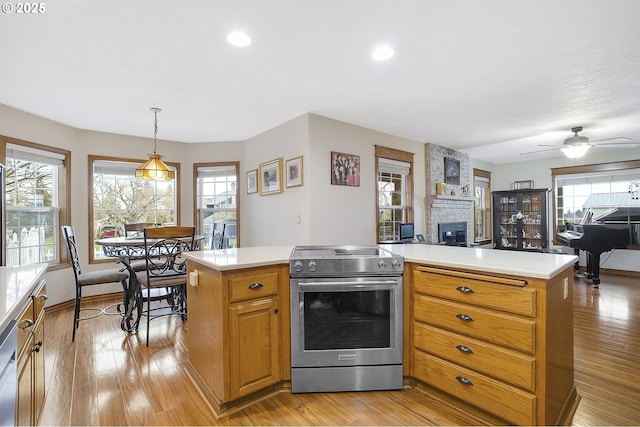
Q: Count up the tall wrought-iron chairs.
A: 4